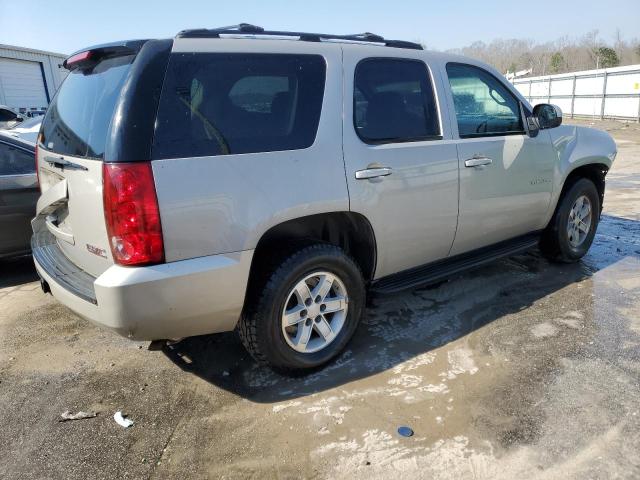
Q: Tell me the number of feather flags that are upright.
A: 0